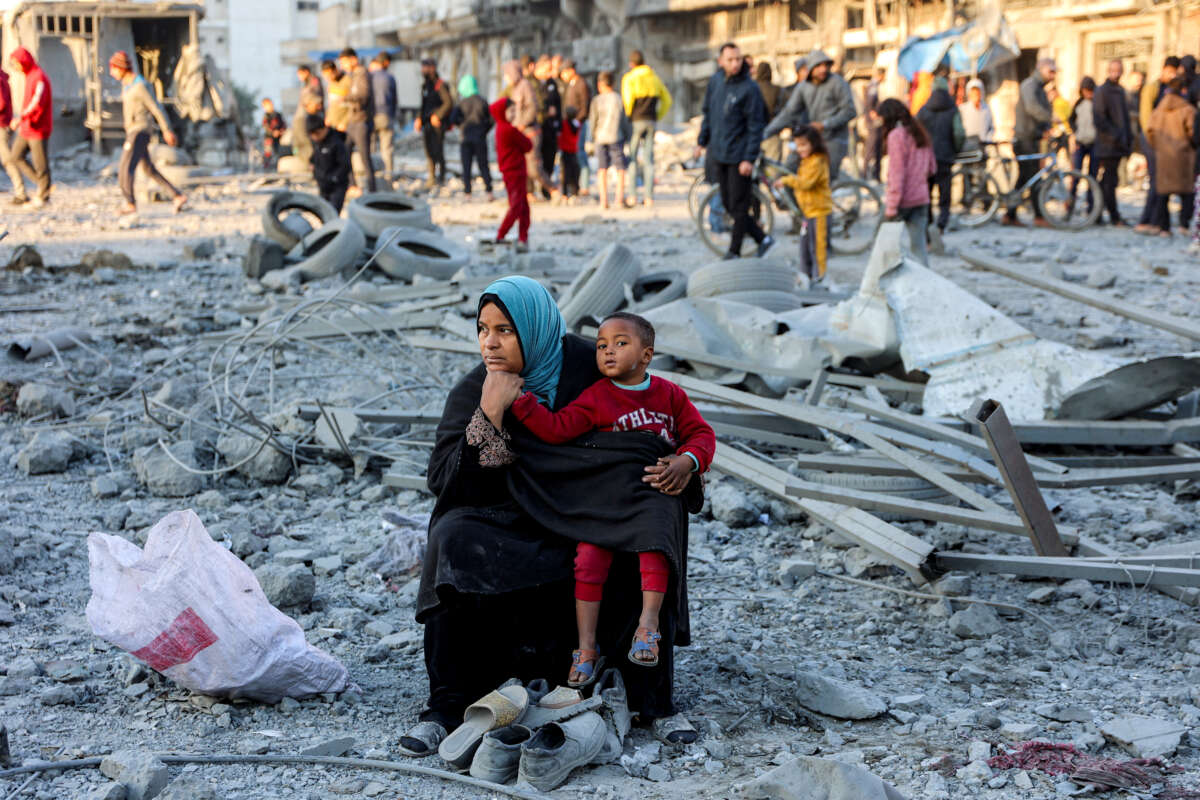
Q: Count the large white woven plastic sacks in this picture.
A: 1